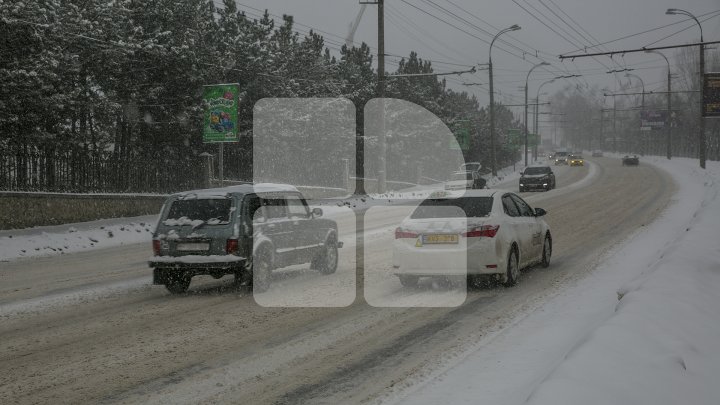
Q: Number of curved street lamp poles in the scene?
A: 6